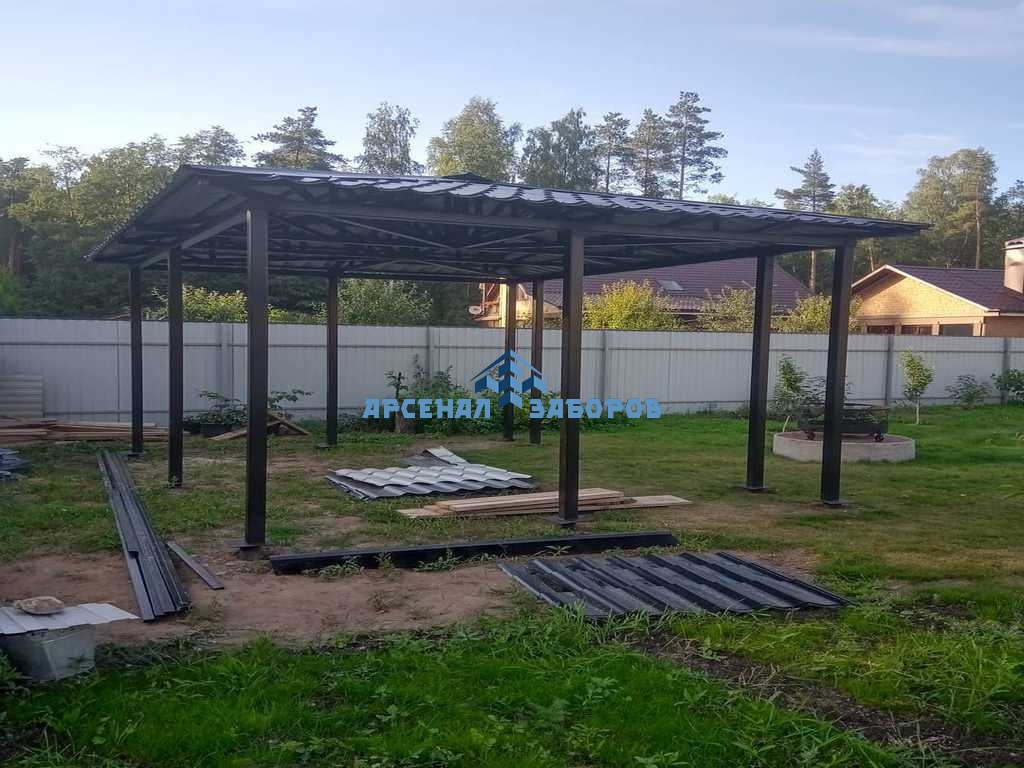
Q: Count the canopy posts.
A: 9